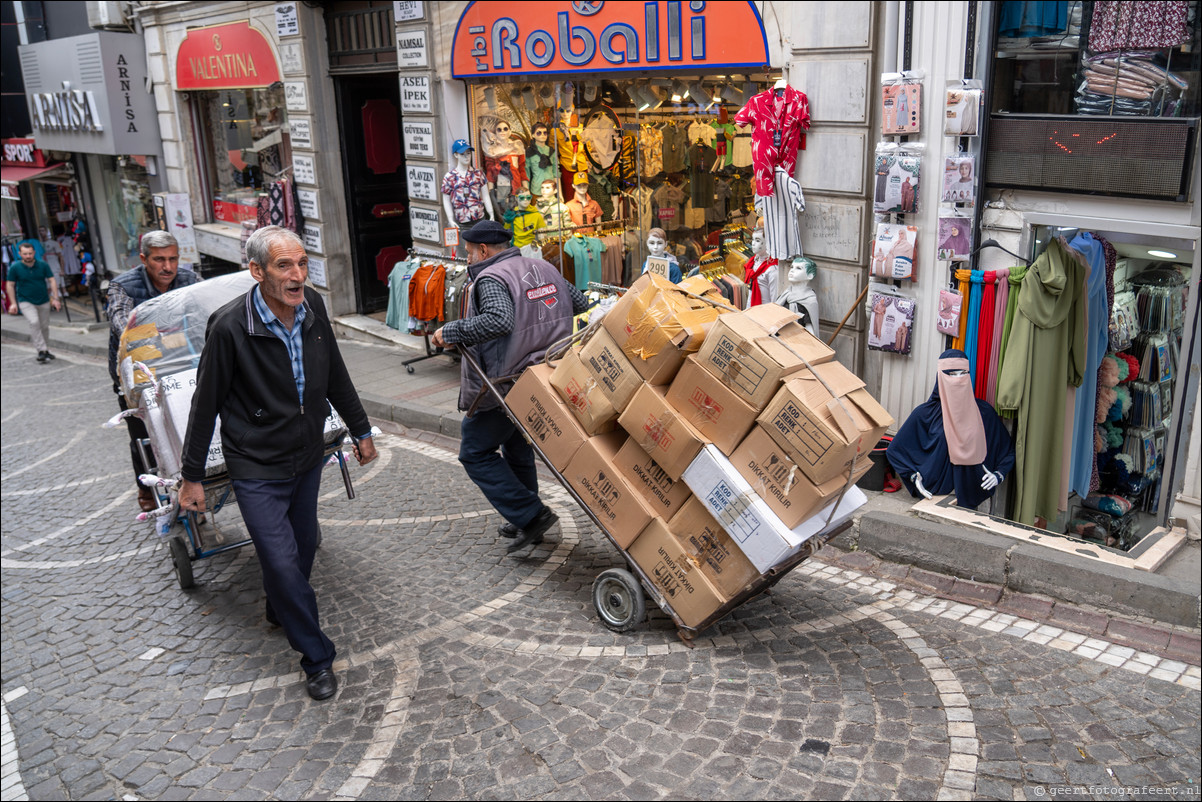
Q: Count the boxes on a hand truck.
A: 14